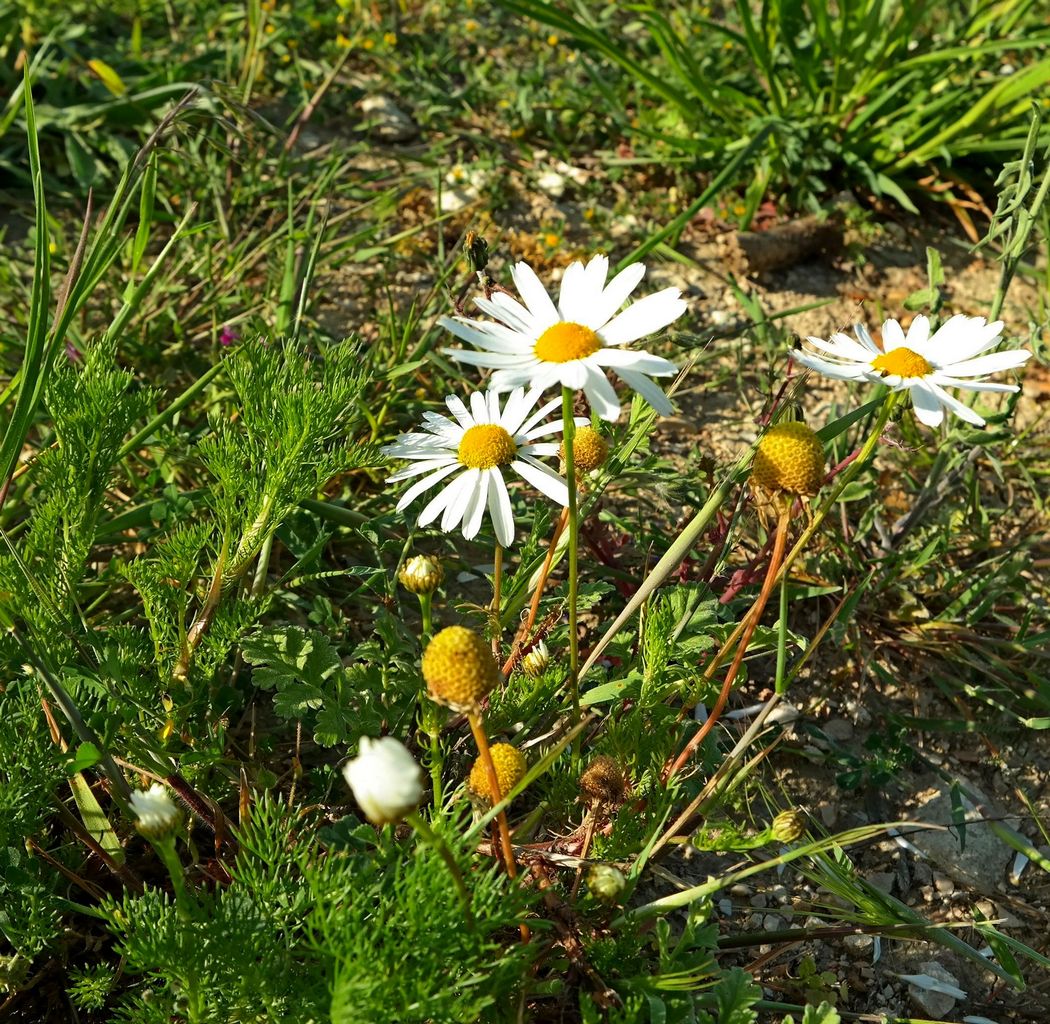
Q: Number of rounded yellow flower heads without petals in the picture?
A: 4